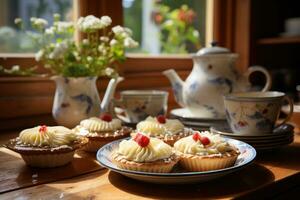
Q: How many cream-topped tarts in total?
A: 5